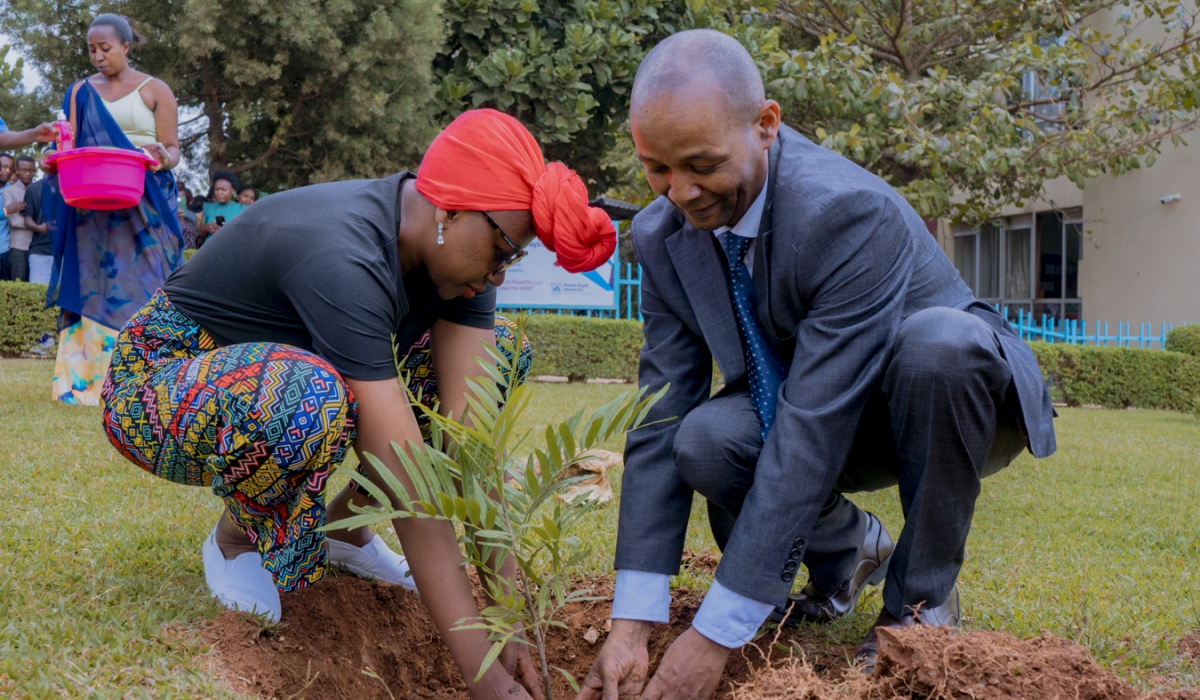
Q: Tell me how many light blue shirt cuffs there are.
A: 2